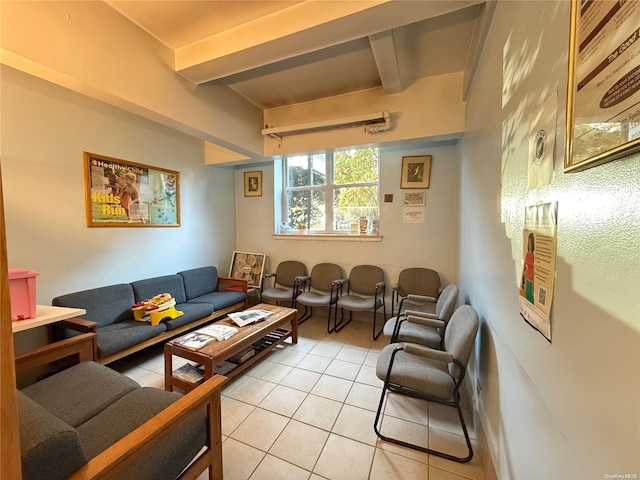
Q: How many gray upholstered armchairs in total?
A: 6